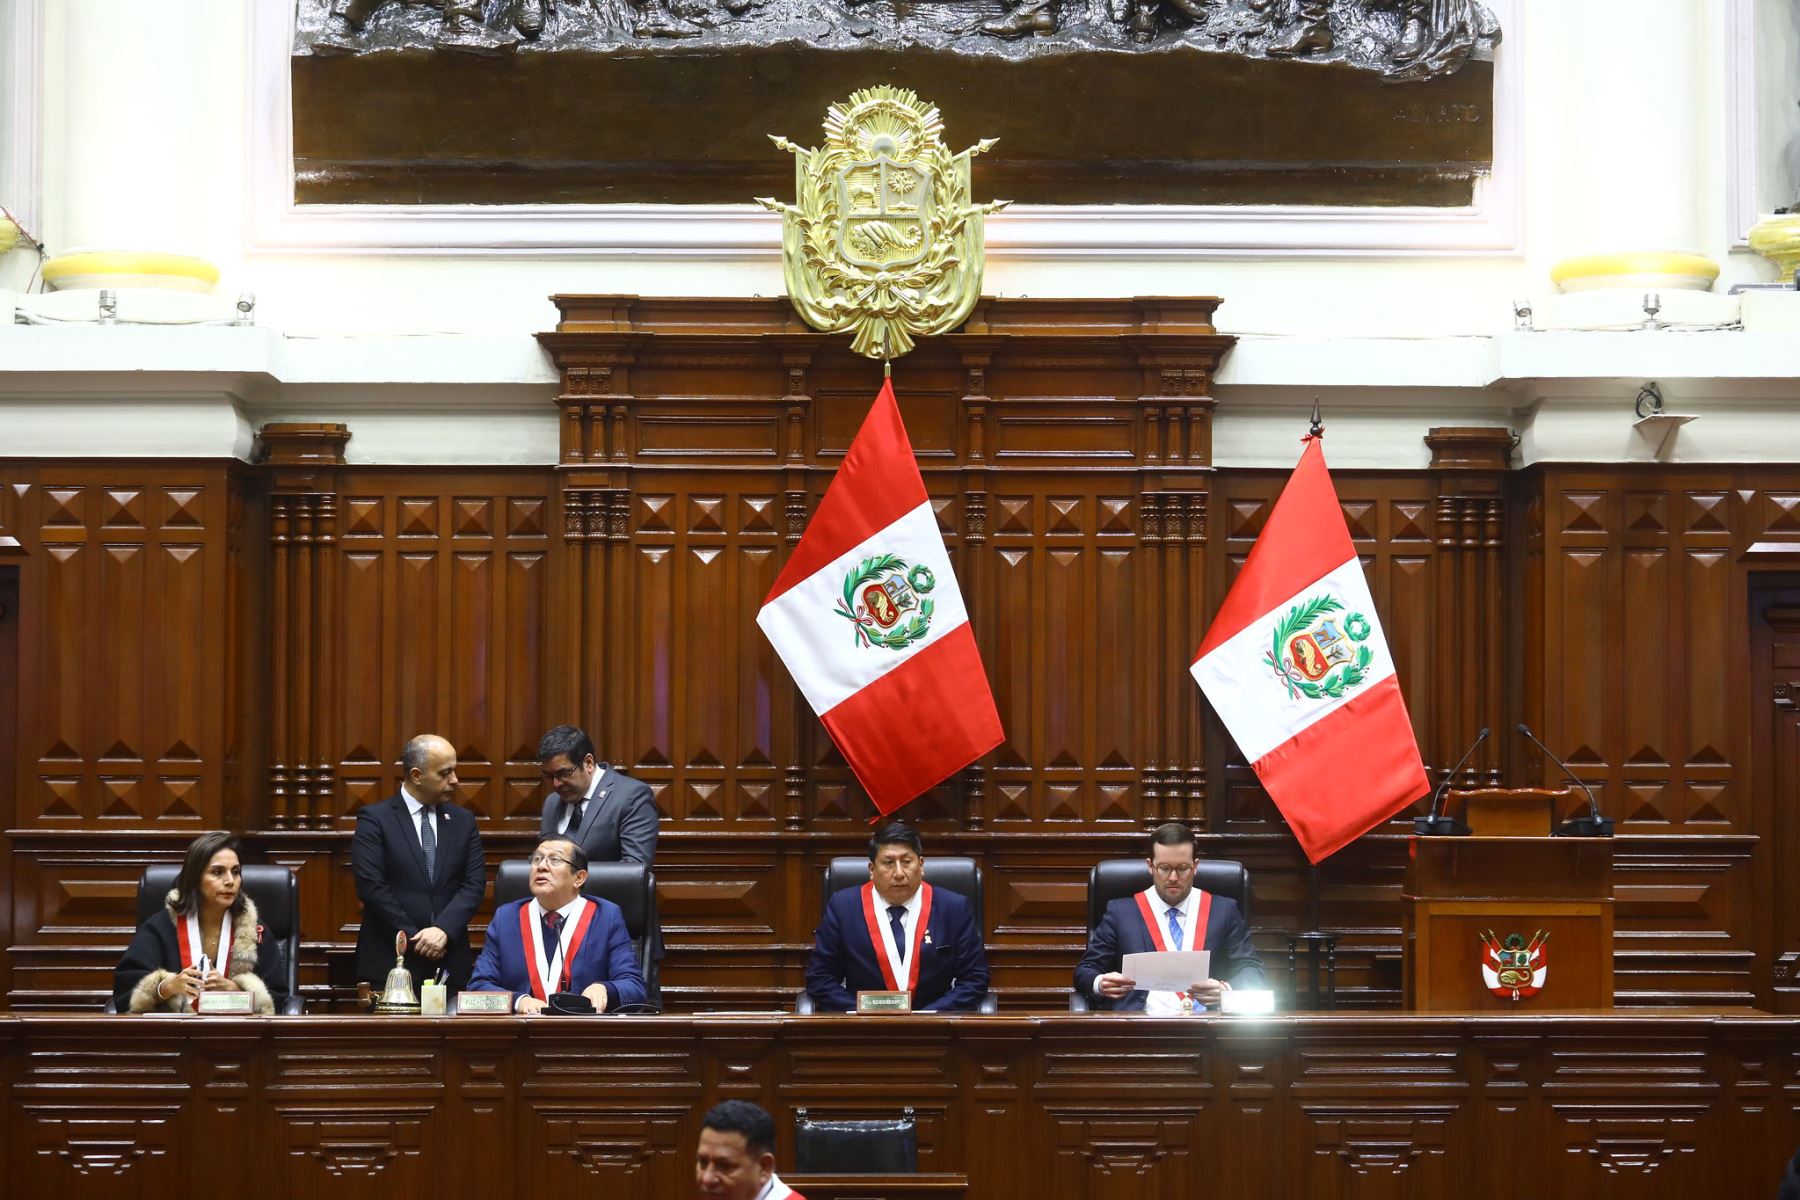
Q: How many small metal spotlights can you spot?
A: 4